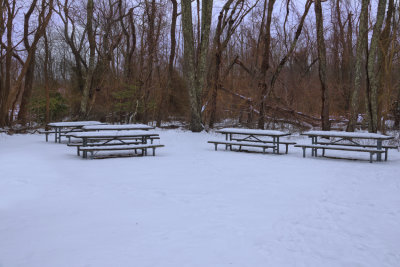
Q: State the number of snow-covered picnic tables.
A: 5